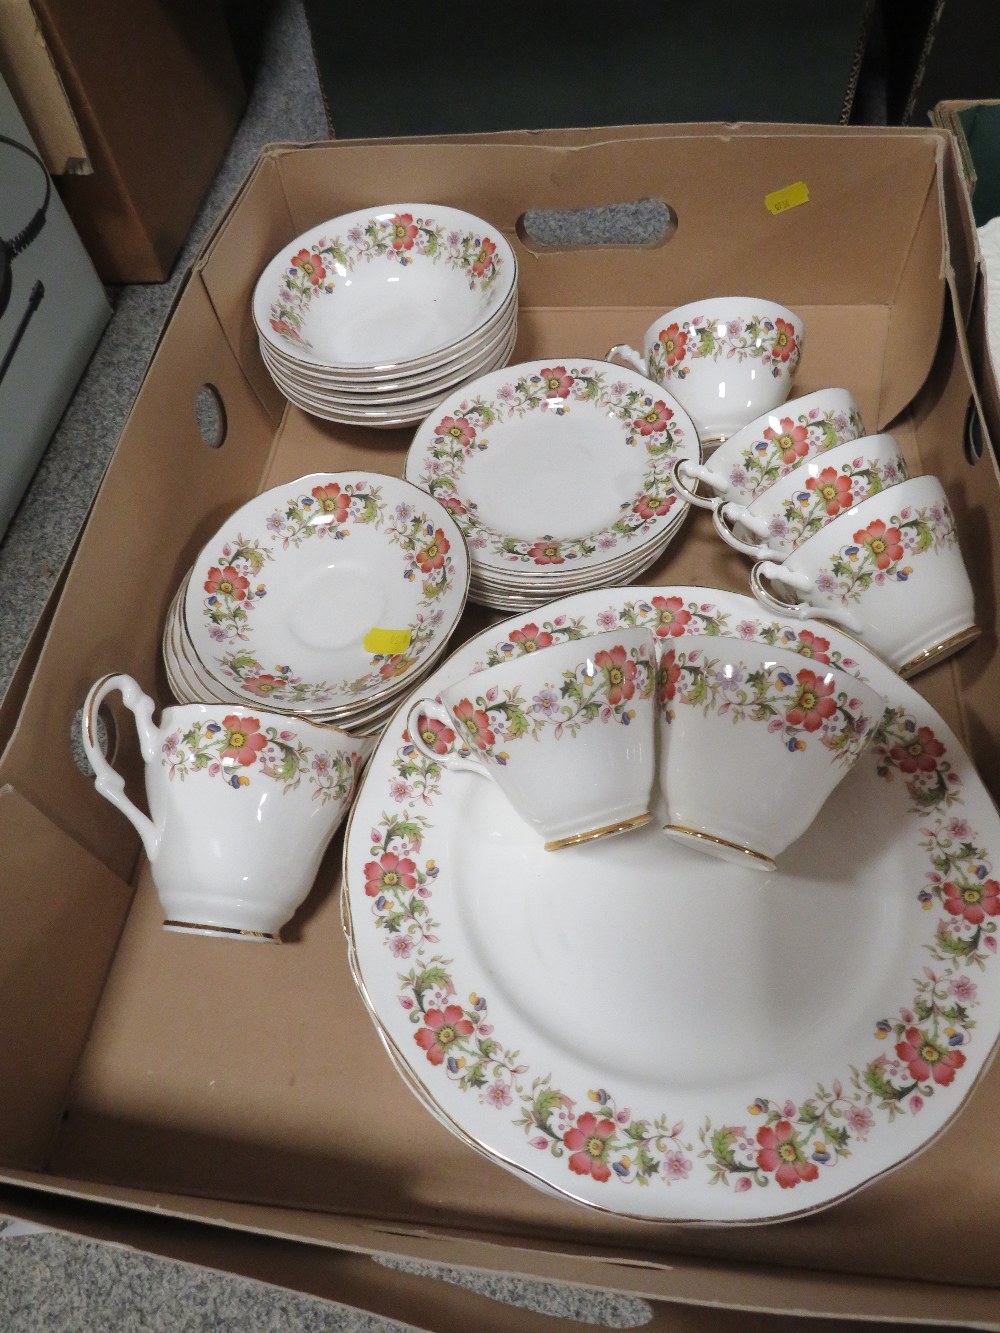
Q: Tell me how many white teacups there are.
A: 6